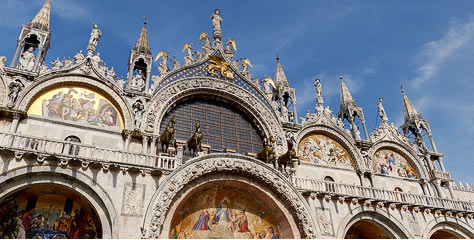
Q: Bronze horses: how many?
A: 4